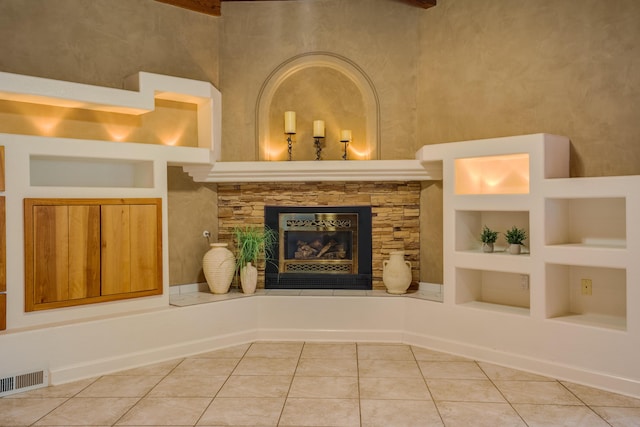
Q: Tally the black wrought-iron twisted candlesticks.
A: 3